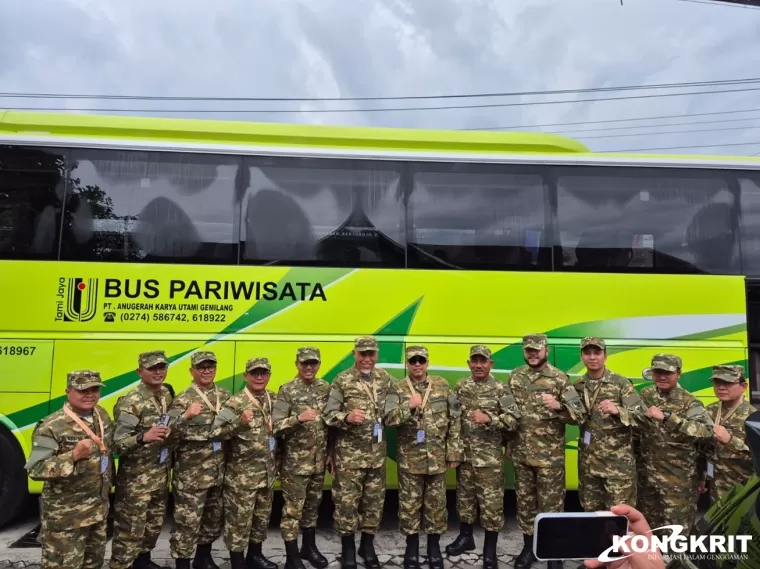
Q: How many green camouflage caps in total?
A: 12